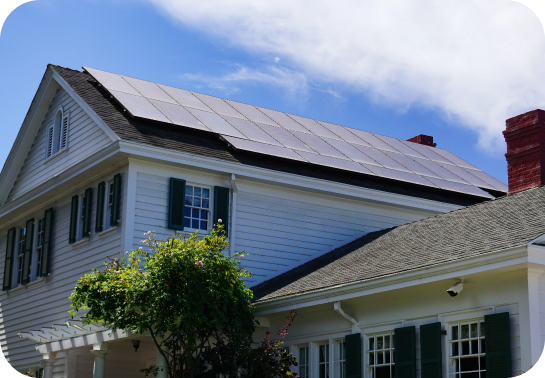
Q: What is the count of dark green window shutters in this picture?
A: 13